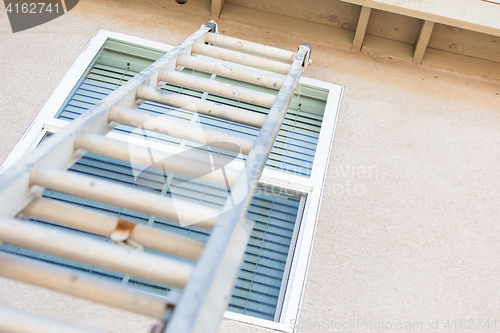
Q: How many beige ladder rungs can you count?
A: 12